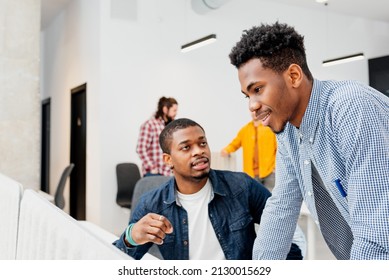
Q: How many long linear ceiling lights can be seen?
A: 2